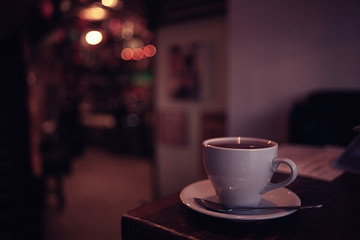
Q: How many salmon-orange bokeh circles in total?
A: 3